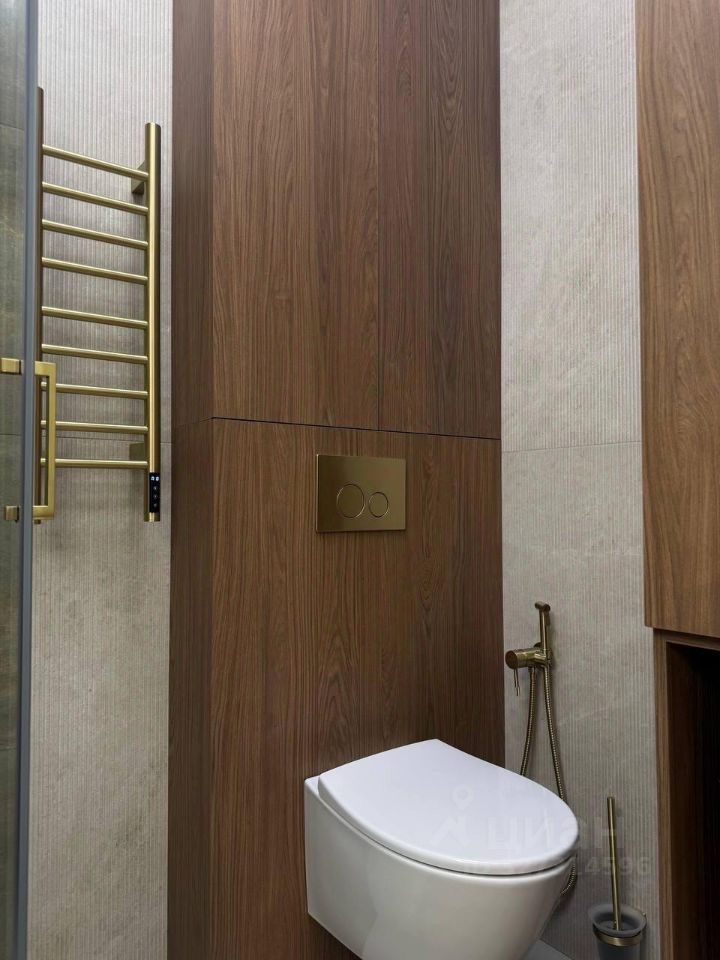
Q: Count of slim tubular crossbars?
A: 9